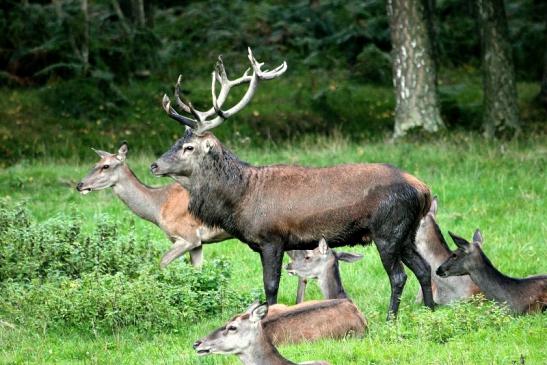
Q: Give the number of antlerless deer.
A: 5